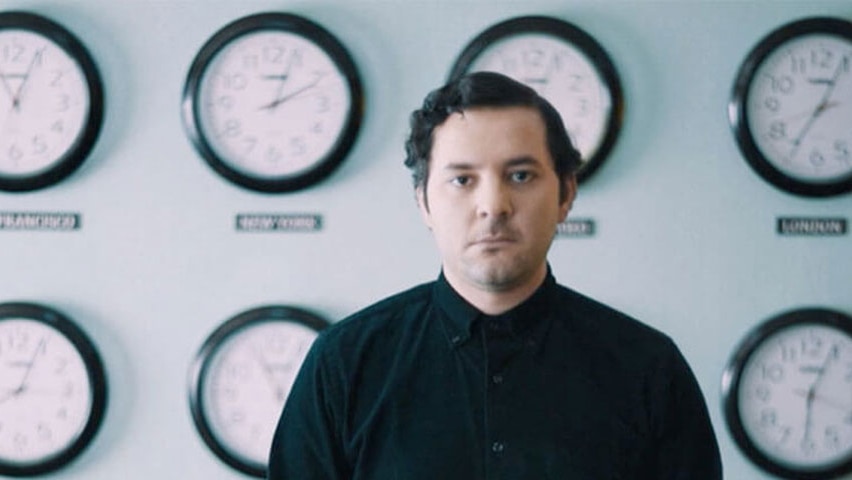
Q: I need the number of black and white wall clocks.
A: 7